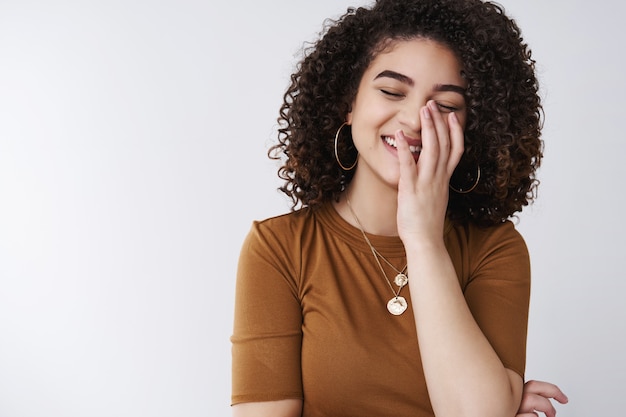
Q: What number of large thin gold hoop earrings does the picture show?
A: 2